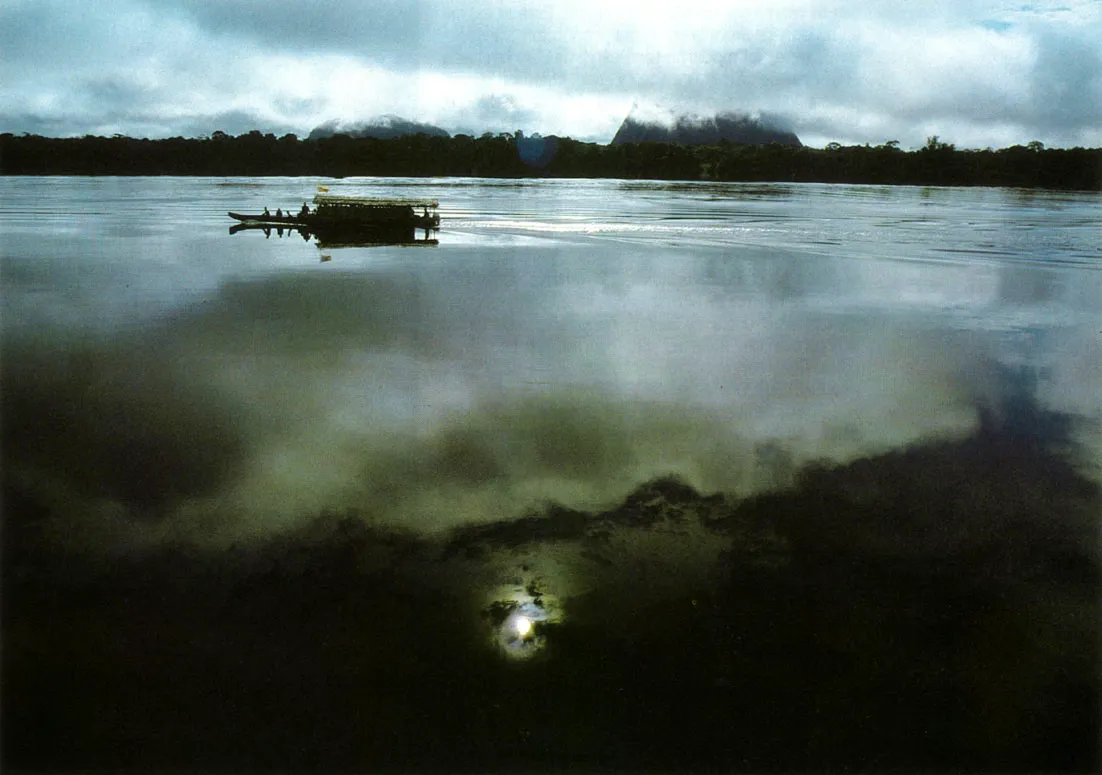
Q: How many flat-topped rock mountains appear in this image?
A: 2